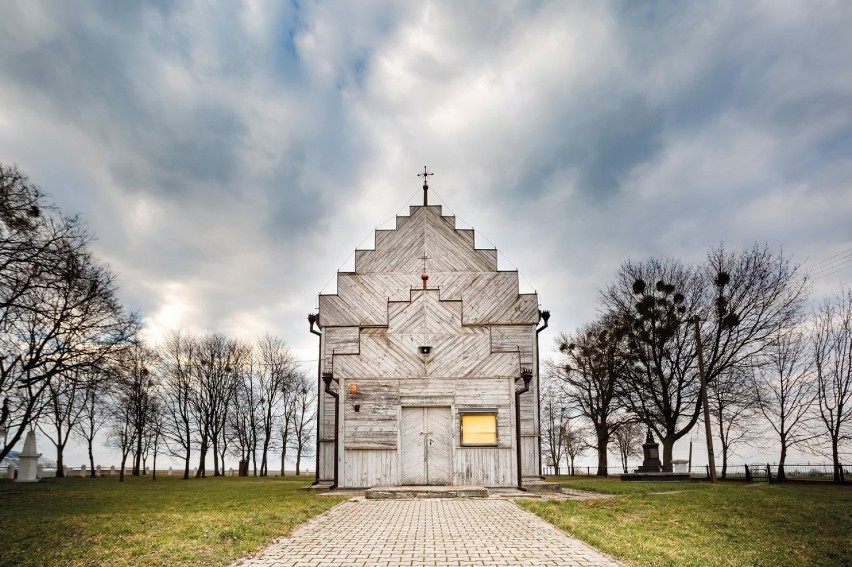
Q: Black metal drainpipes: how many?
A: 4